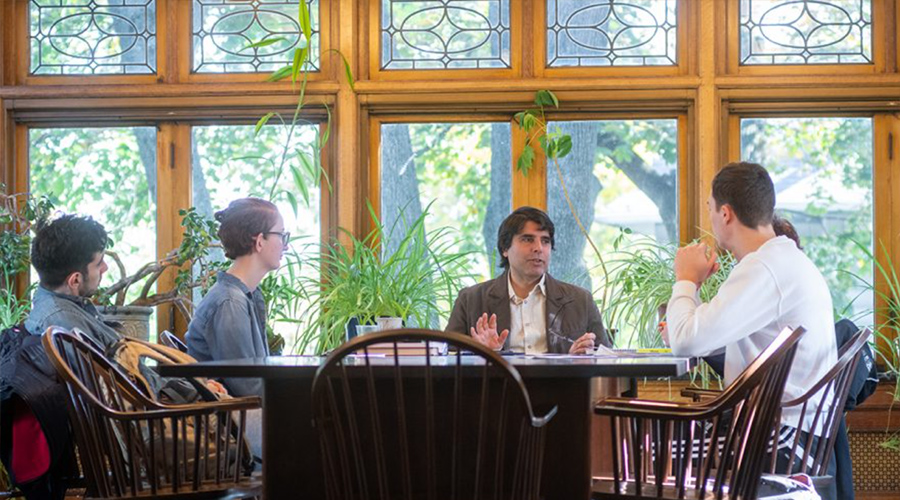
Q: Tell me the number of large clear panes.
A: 5